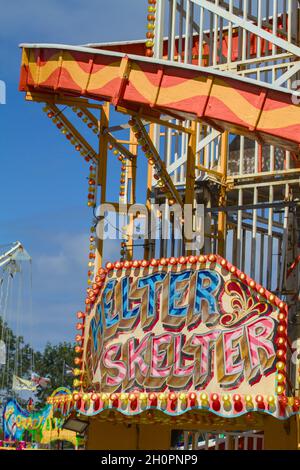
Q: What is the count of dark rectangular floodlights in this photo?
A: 1